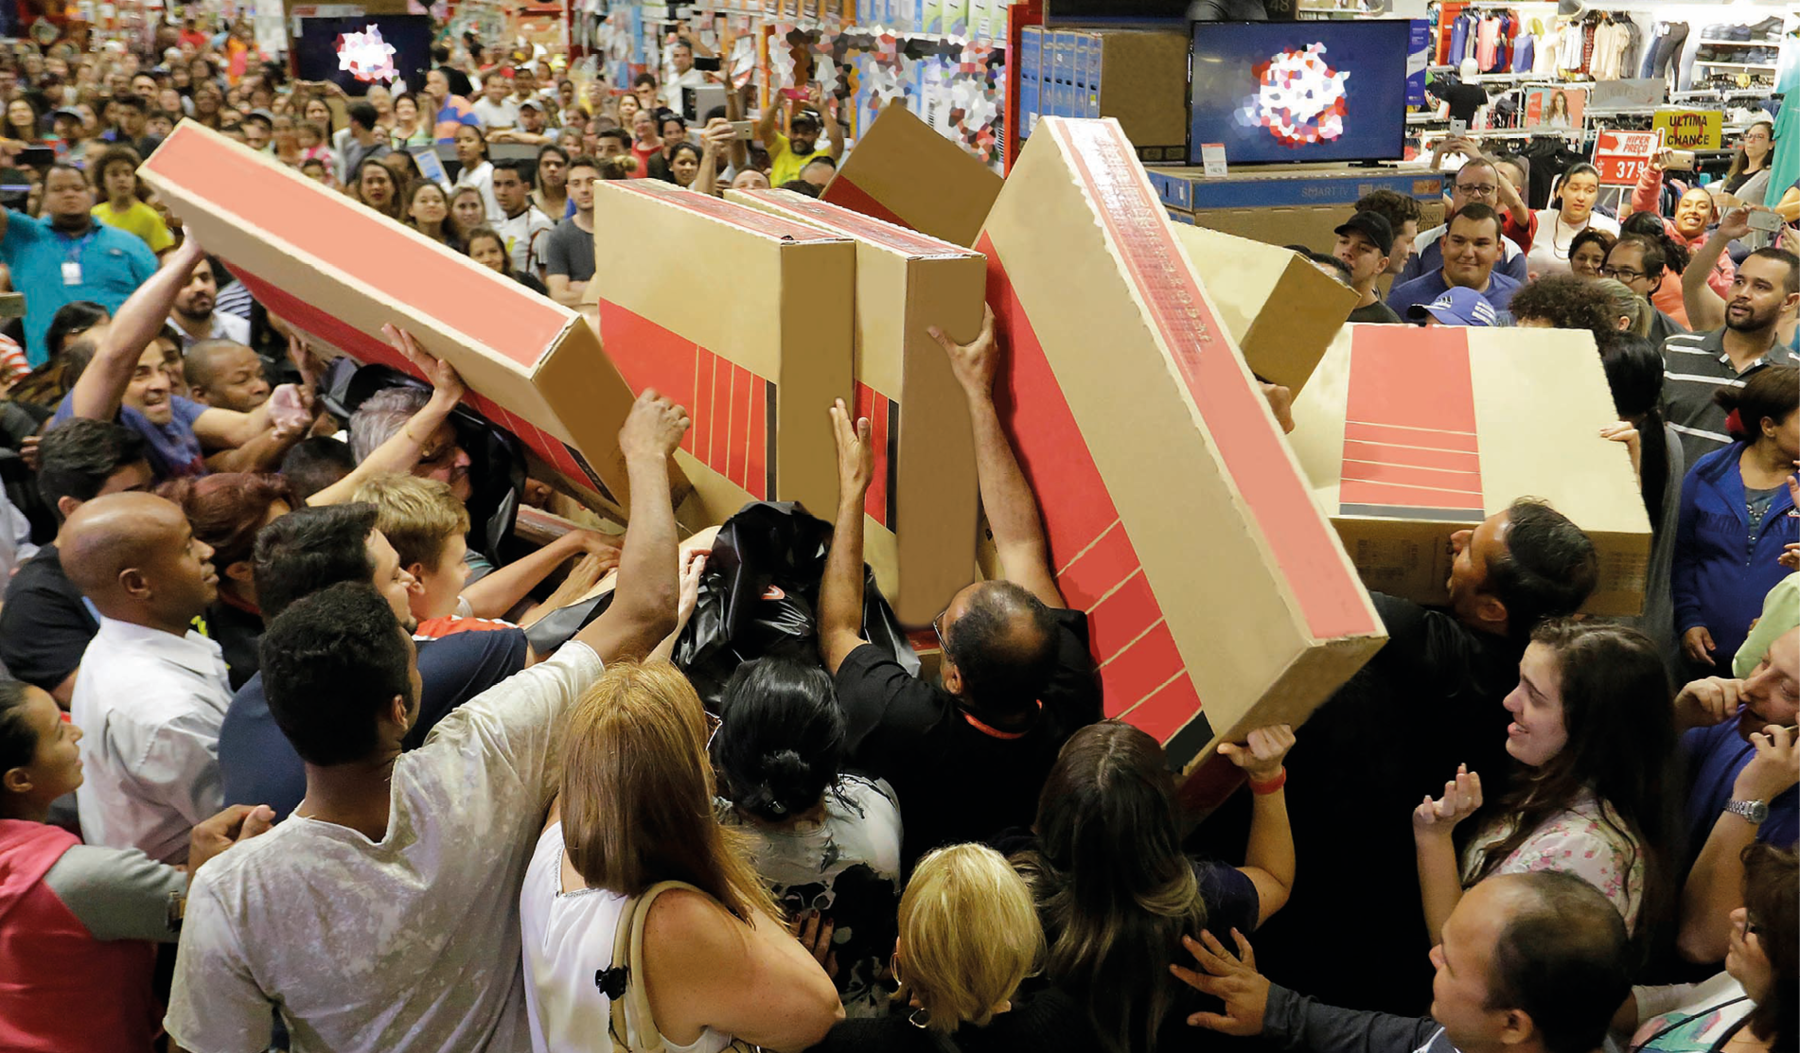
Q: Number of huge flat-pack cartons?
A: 7